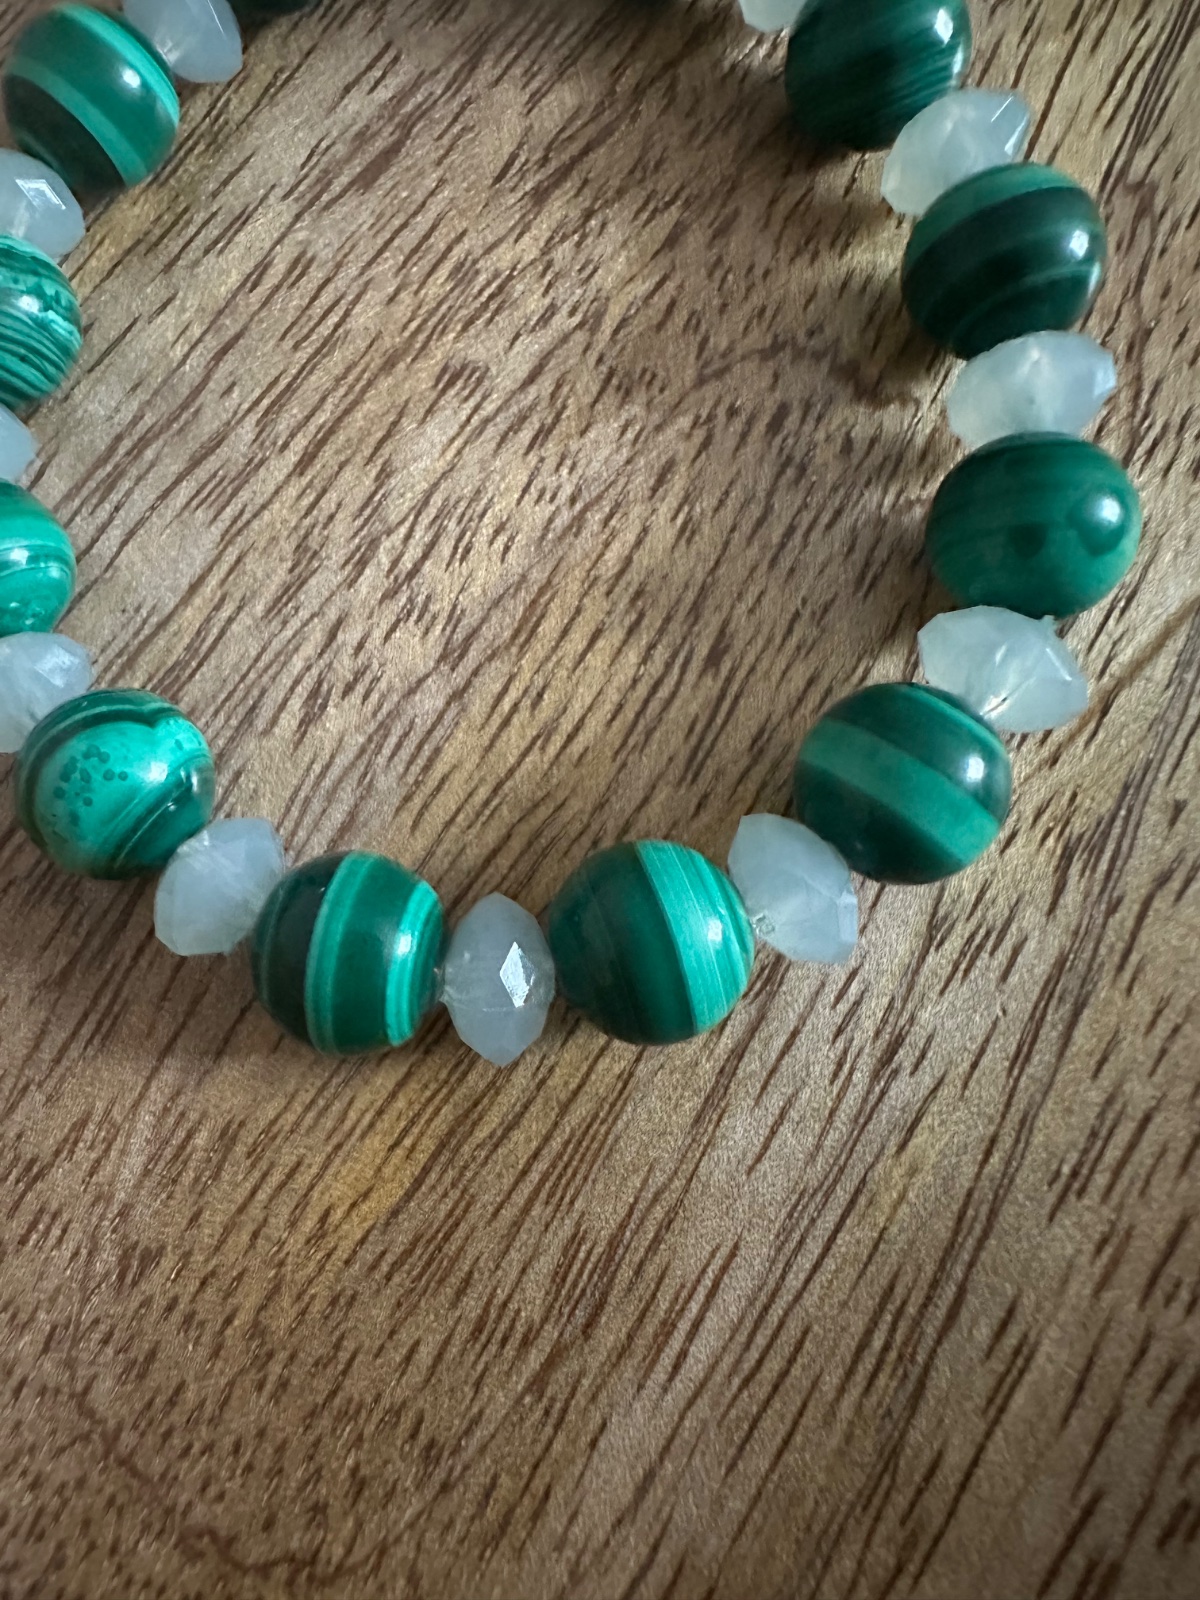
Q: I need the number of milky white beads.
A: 11